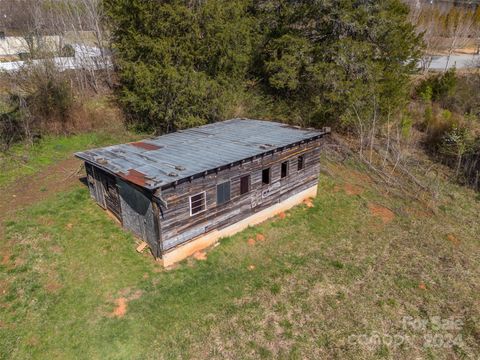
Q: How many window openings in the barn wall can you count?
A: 6